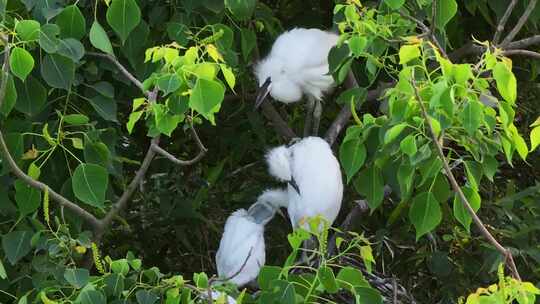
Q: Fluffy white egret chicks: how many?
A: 3